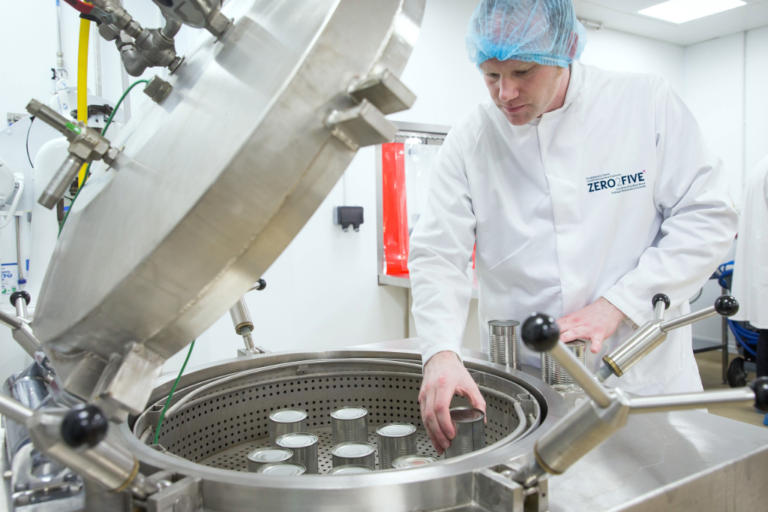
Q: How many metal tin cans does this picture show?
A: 12